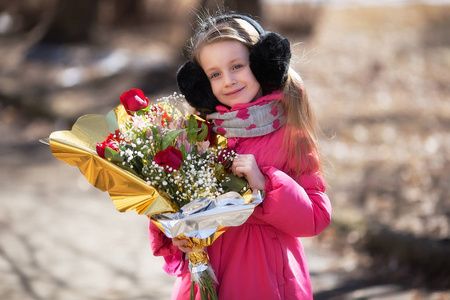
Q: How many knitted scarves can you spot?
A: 1